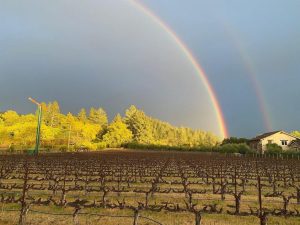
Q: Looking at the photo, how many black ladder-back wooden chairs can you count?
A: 0